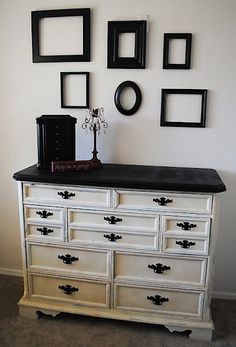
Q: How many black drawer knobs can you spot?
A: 12